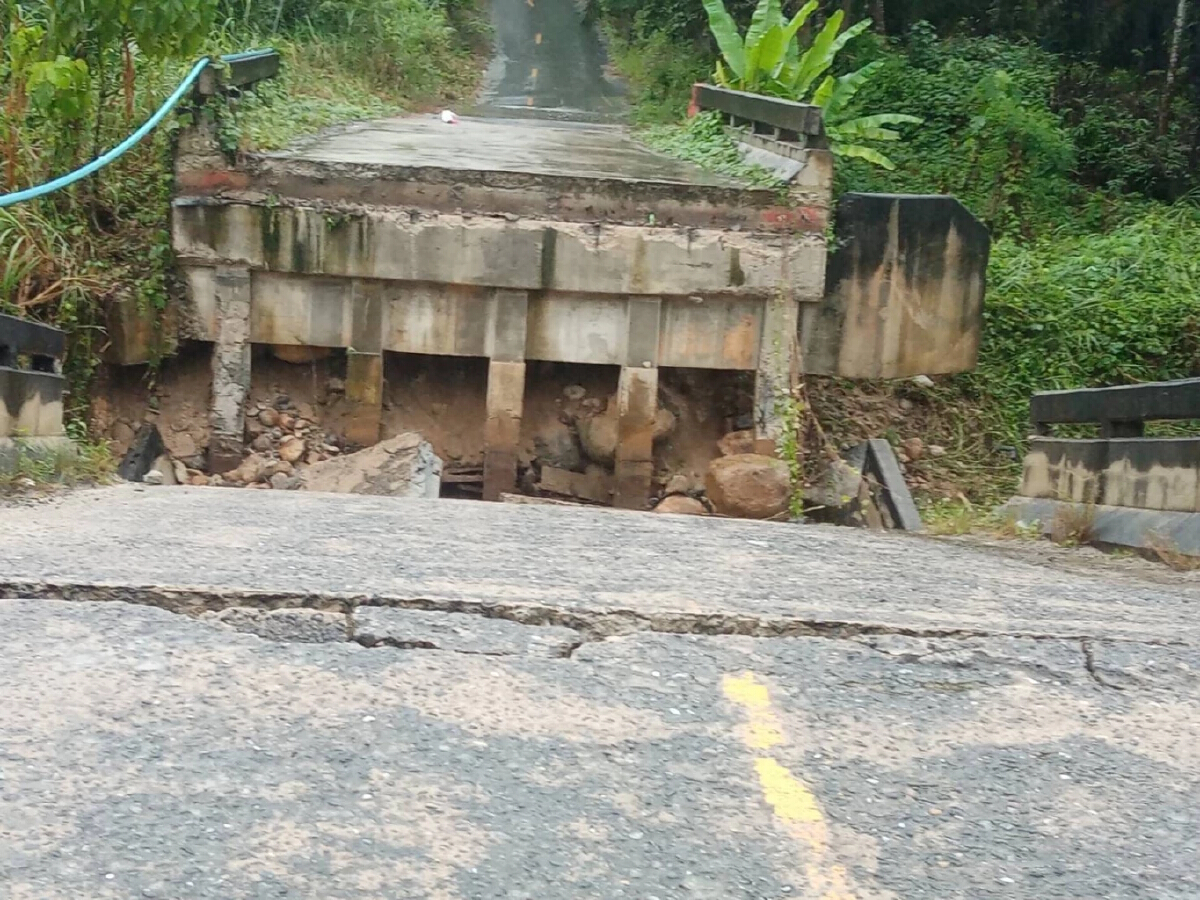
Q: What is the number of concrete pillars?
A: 5